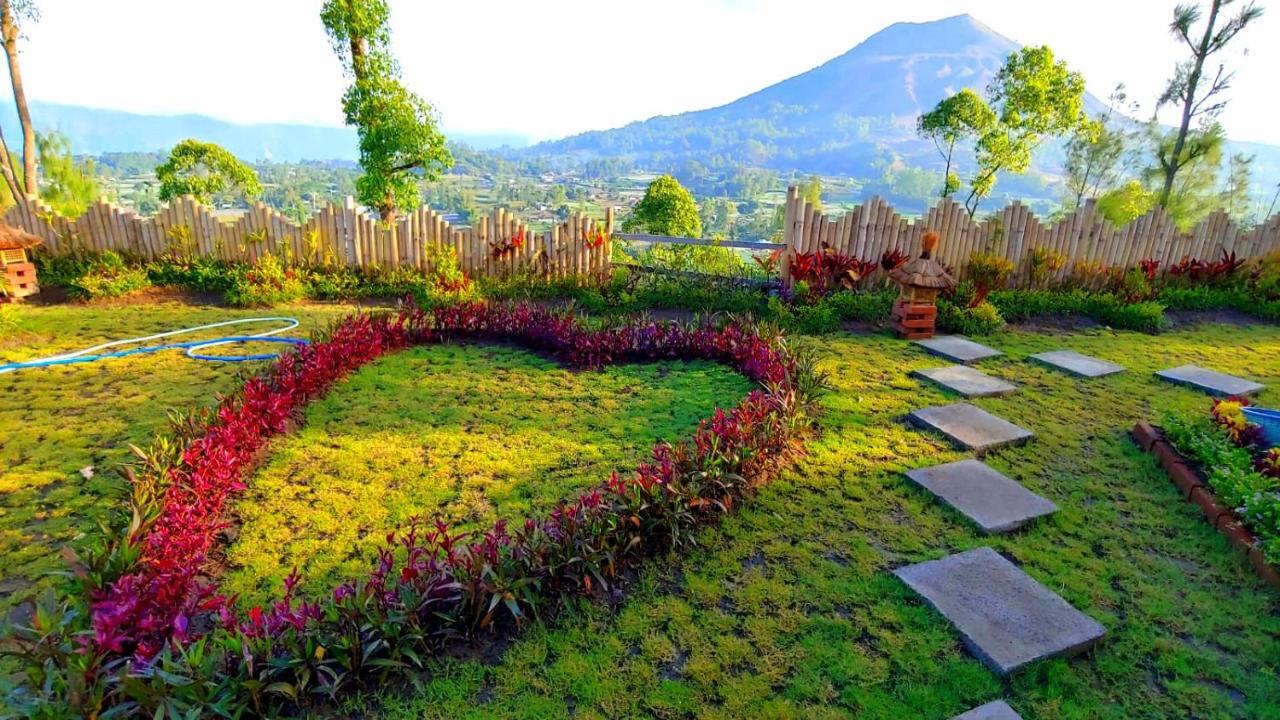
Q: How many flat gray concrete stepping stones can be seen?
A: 8